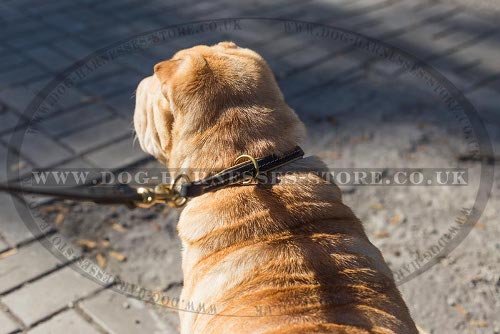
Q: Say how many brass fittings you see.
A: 3